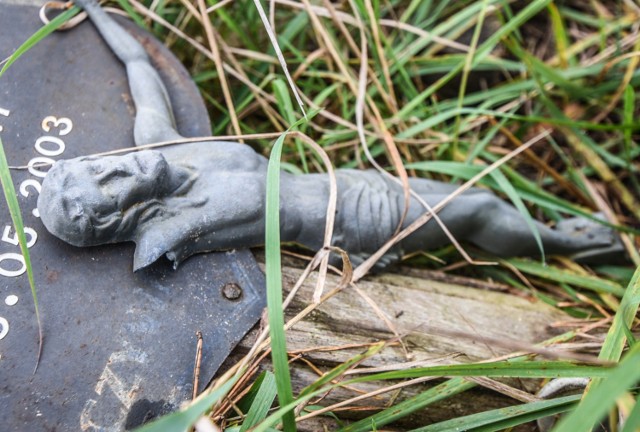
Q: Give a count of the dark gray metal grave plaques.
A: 1